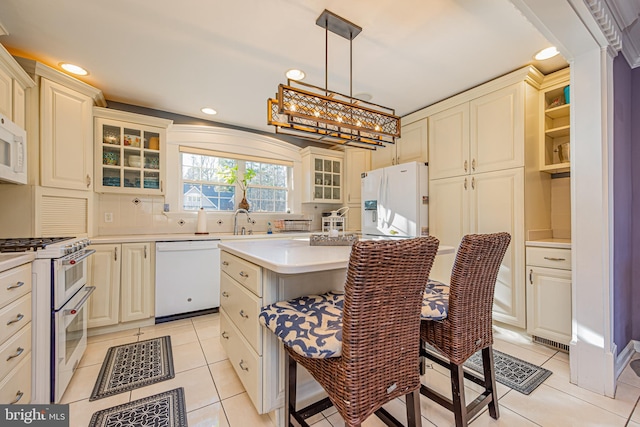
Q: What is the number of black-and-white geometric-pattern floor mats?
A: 3